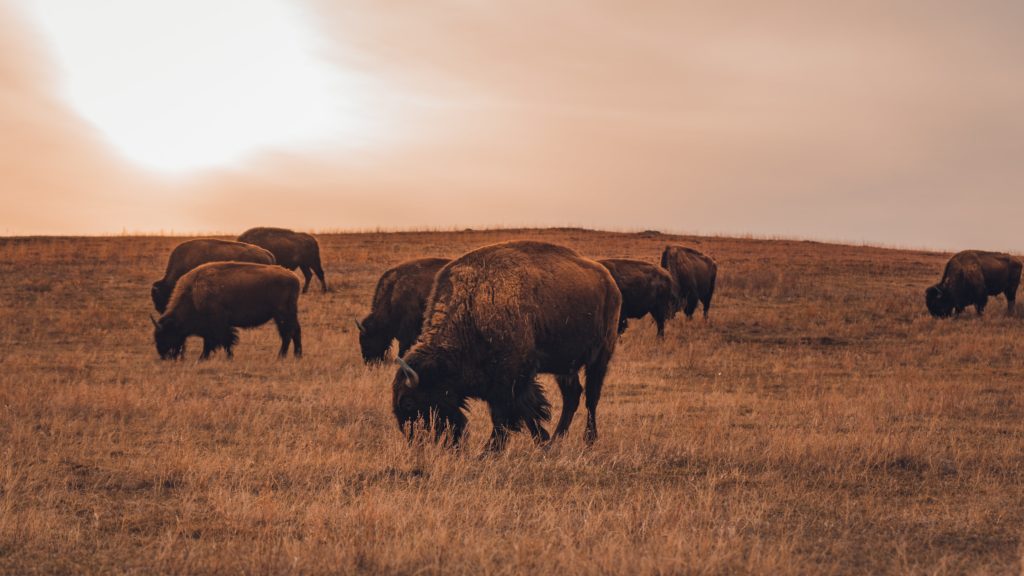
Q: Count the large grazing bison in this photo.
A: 8